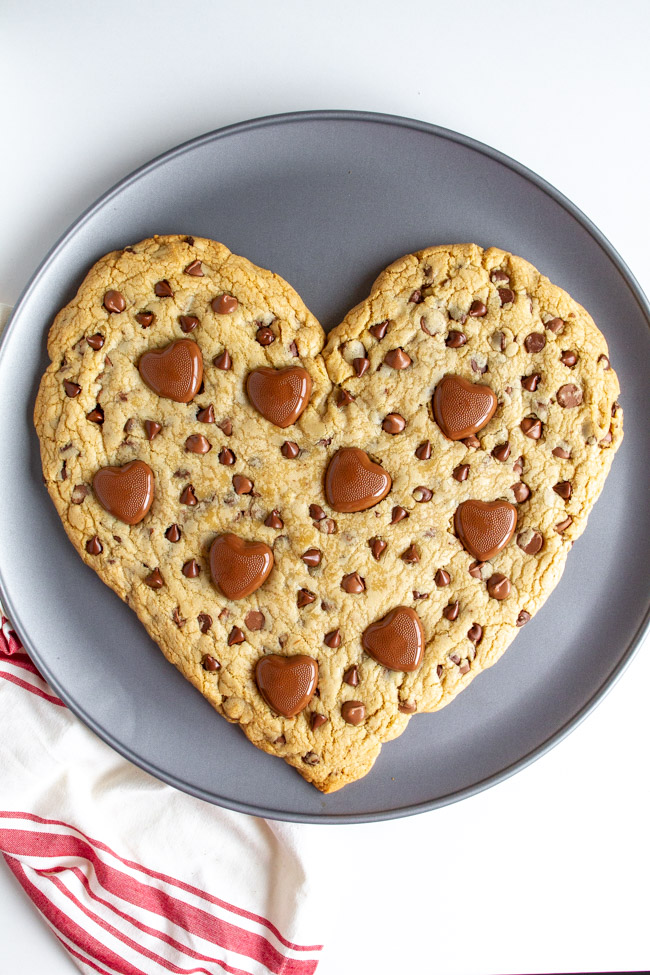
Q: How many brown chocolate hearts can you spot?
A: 9